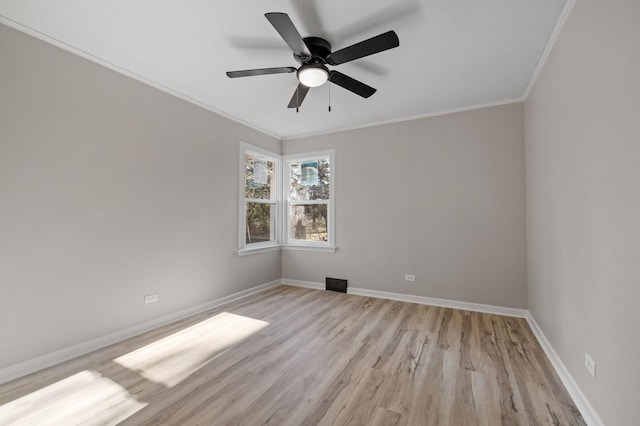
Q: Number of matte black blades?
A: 5